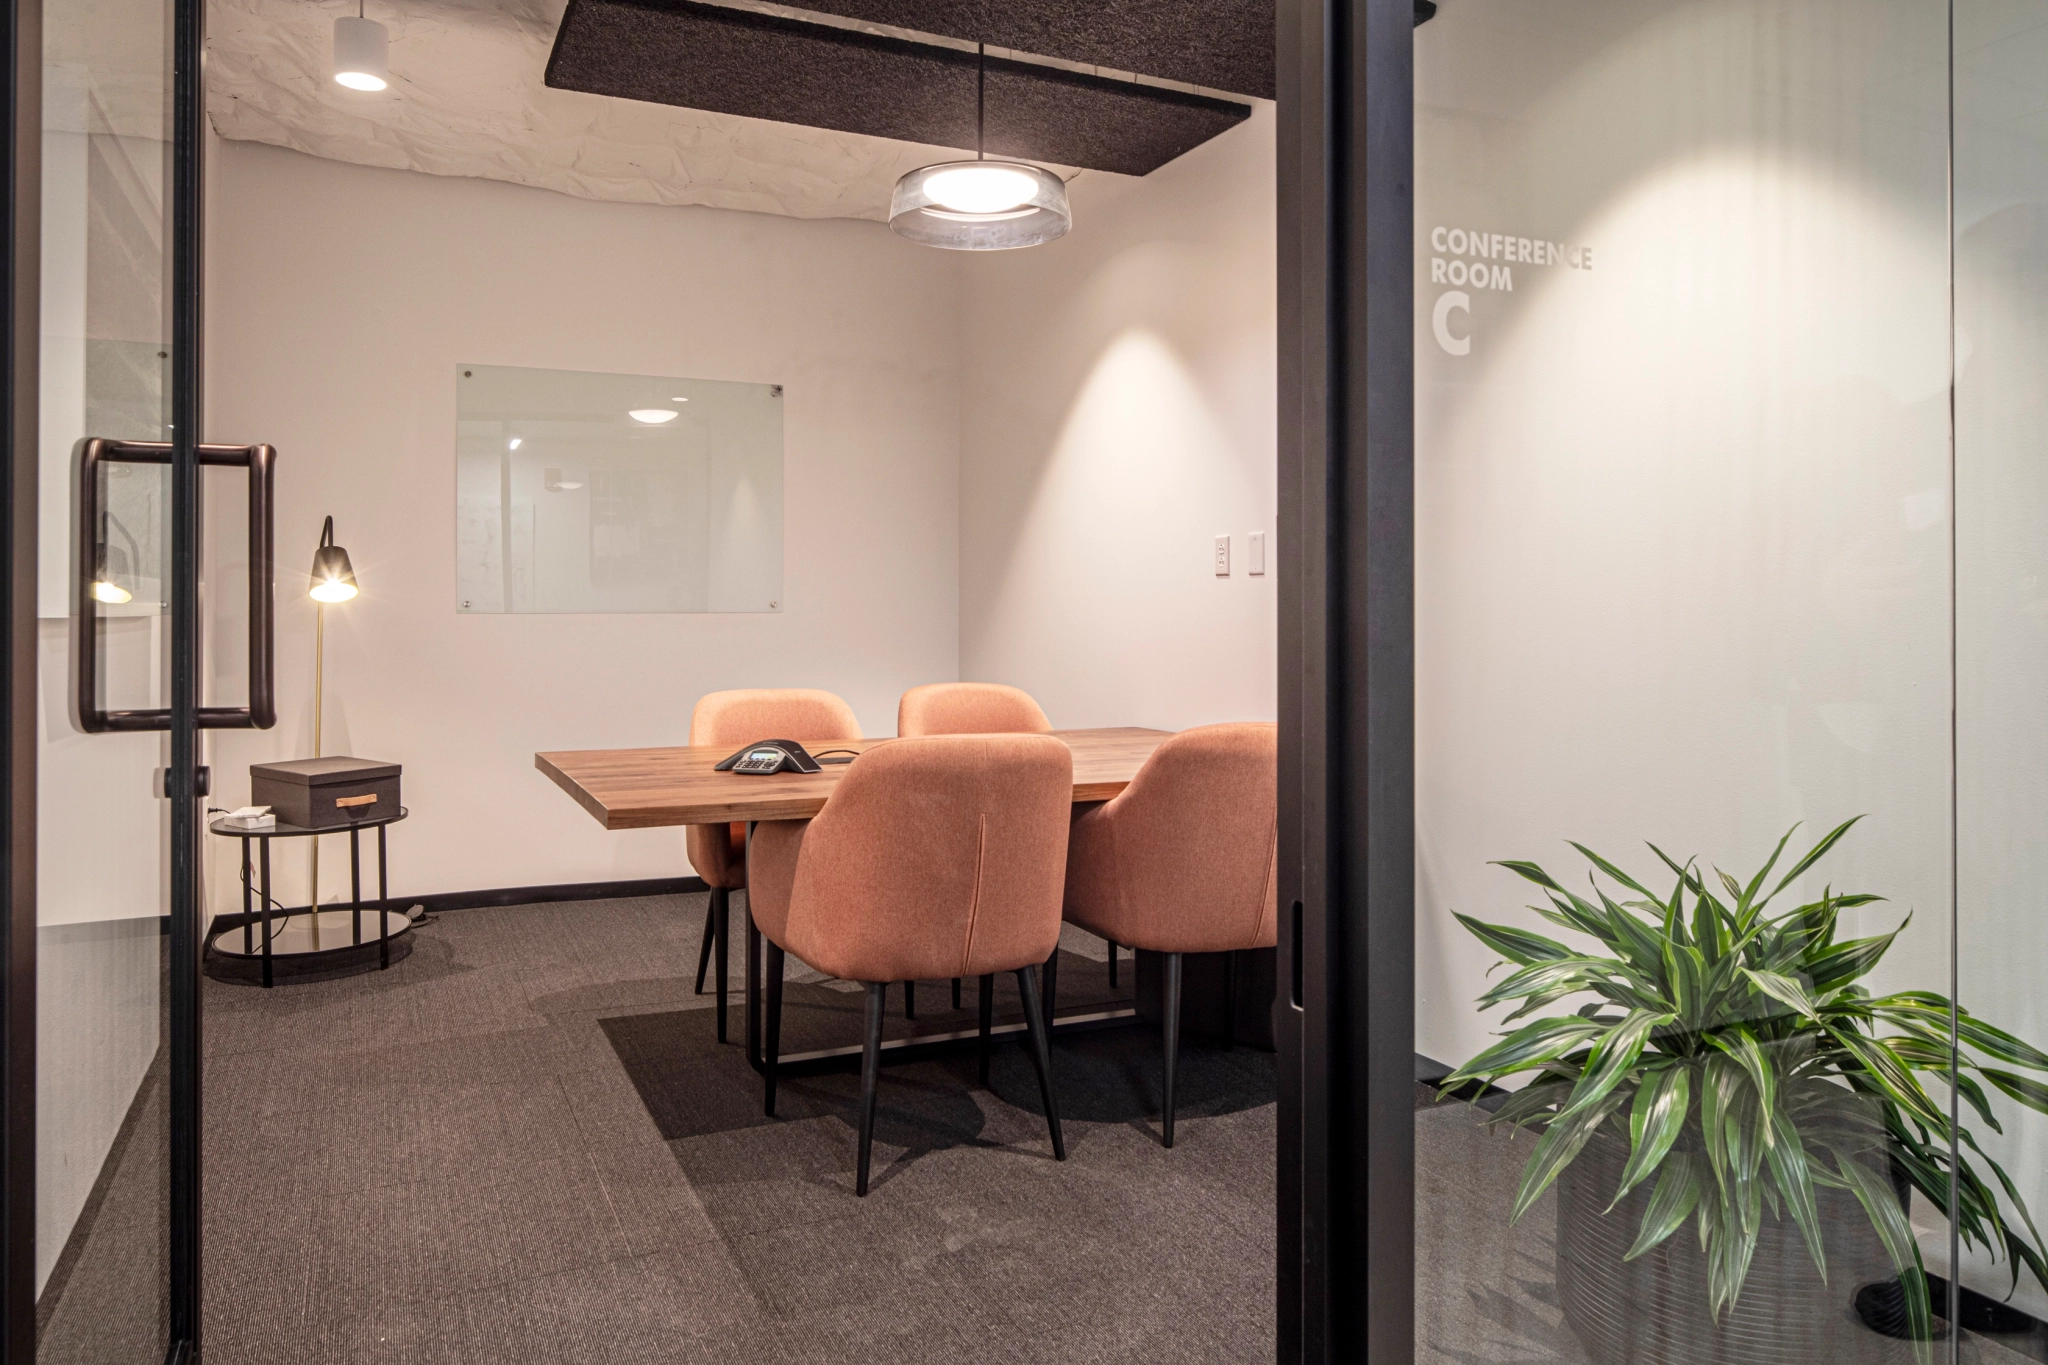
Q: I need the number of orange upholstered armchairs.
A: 4